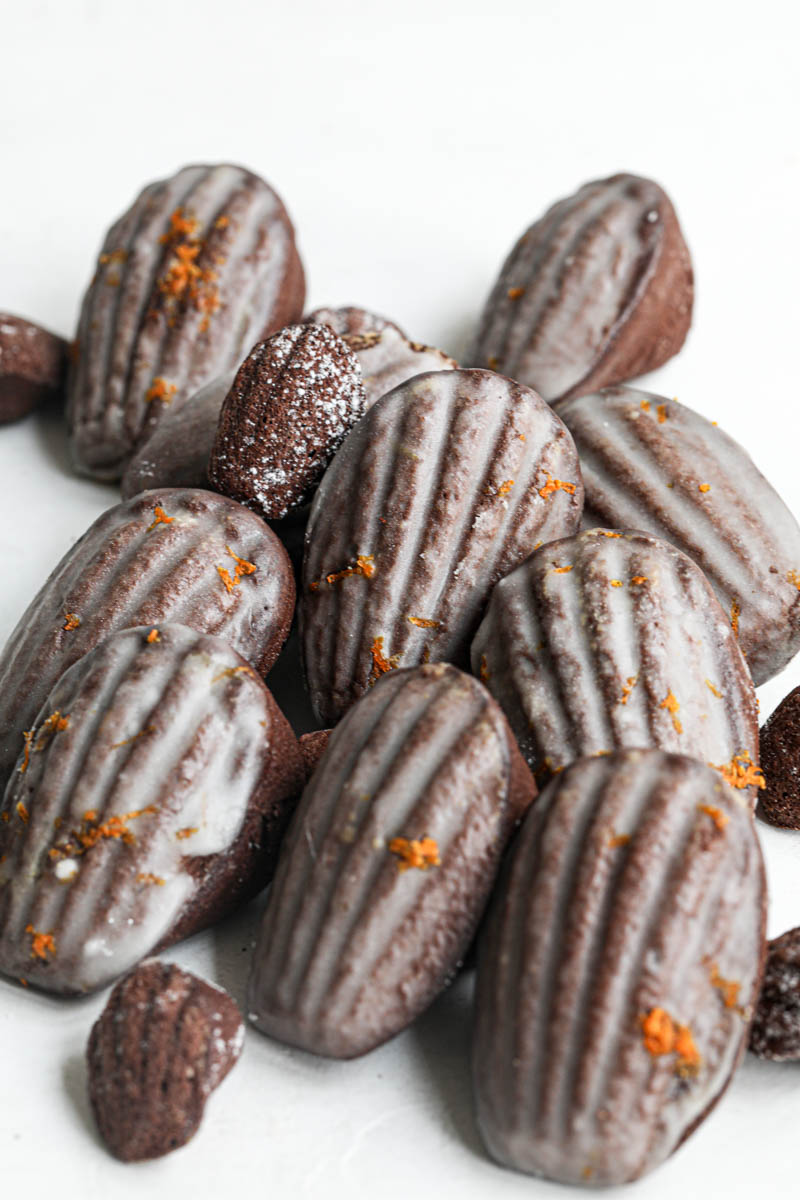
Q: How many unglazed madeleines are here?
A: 5